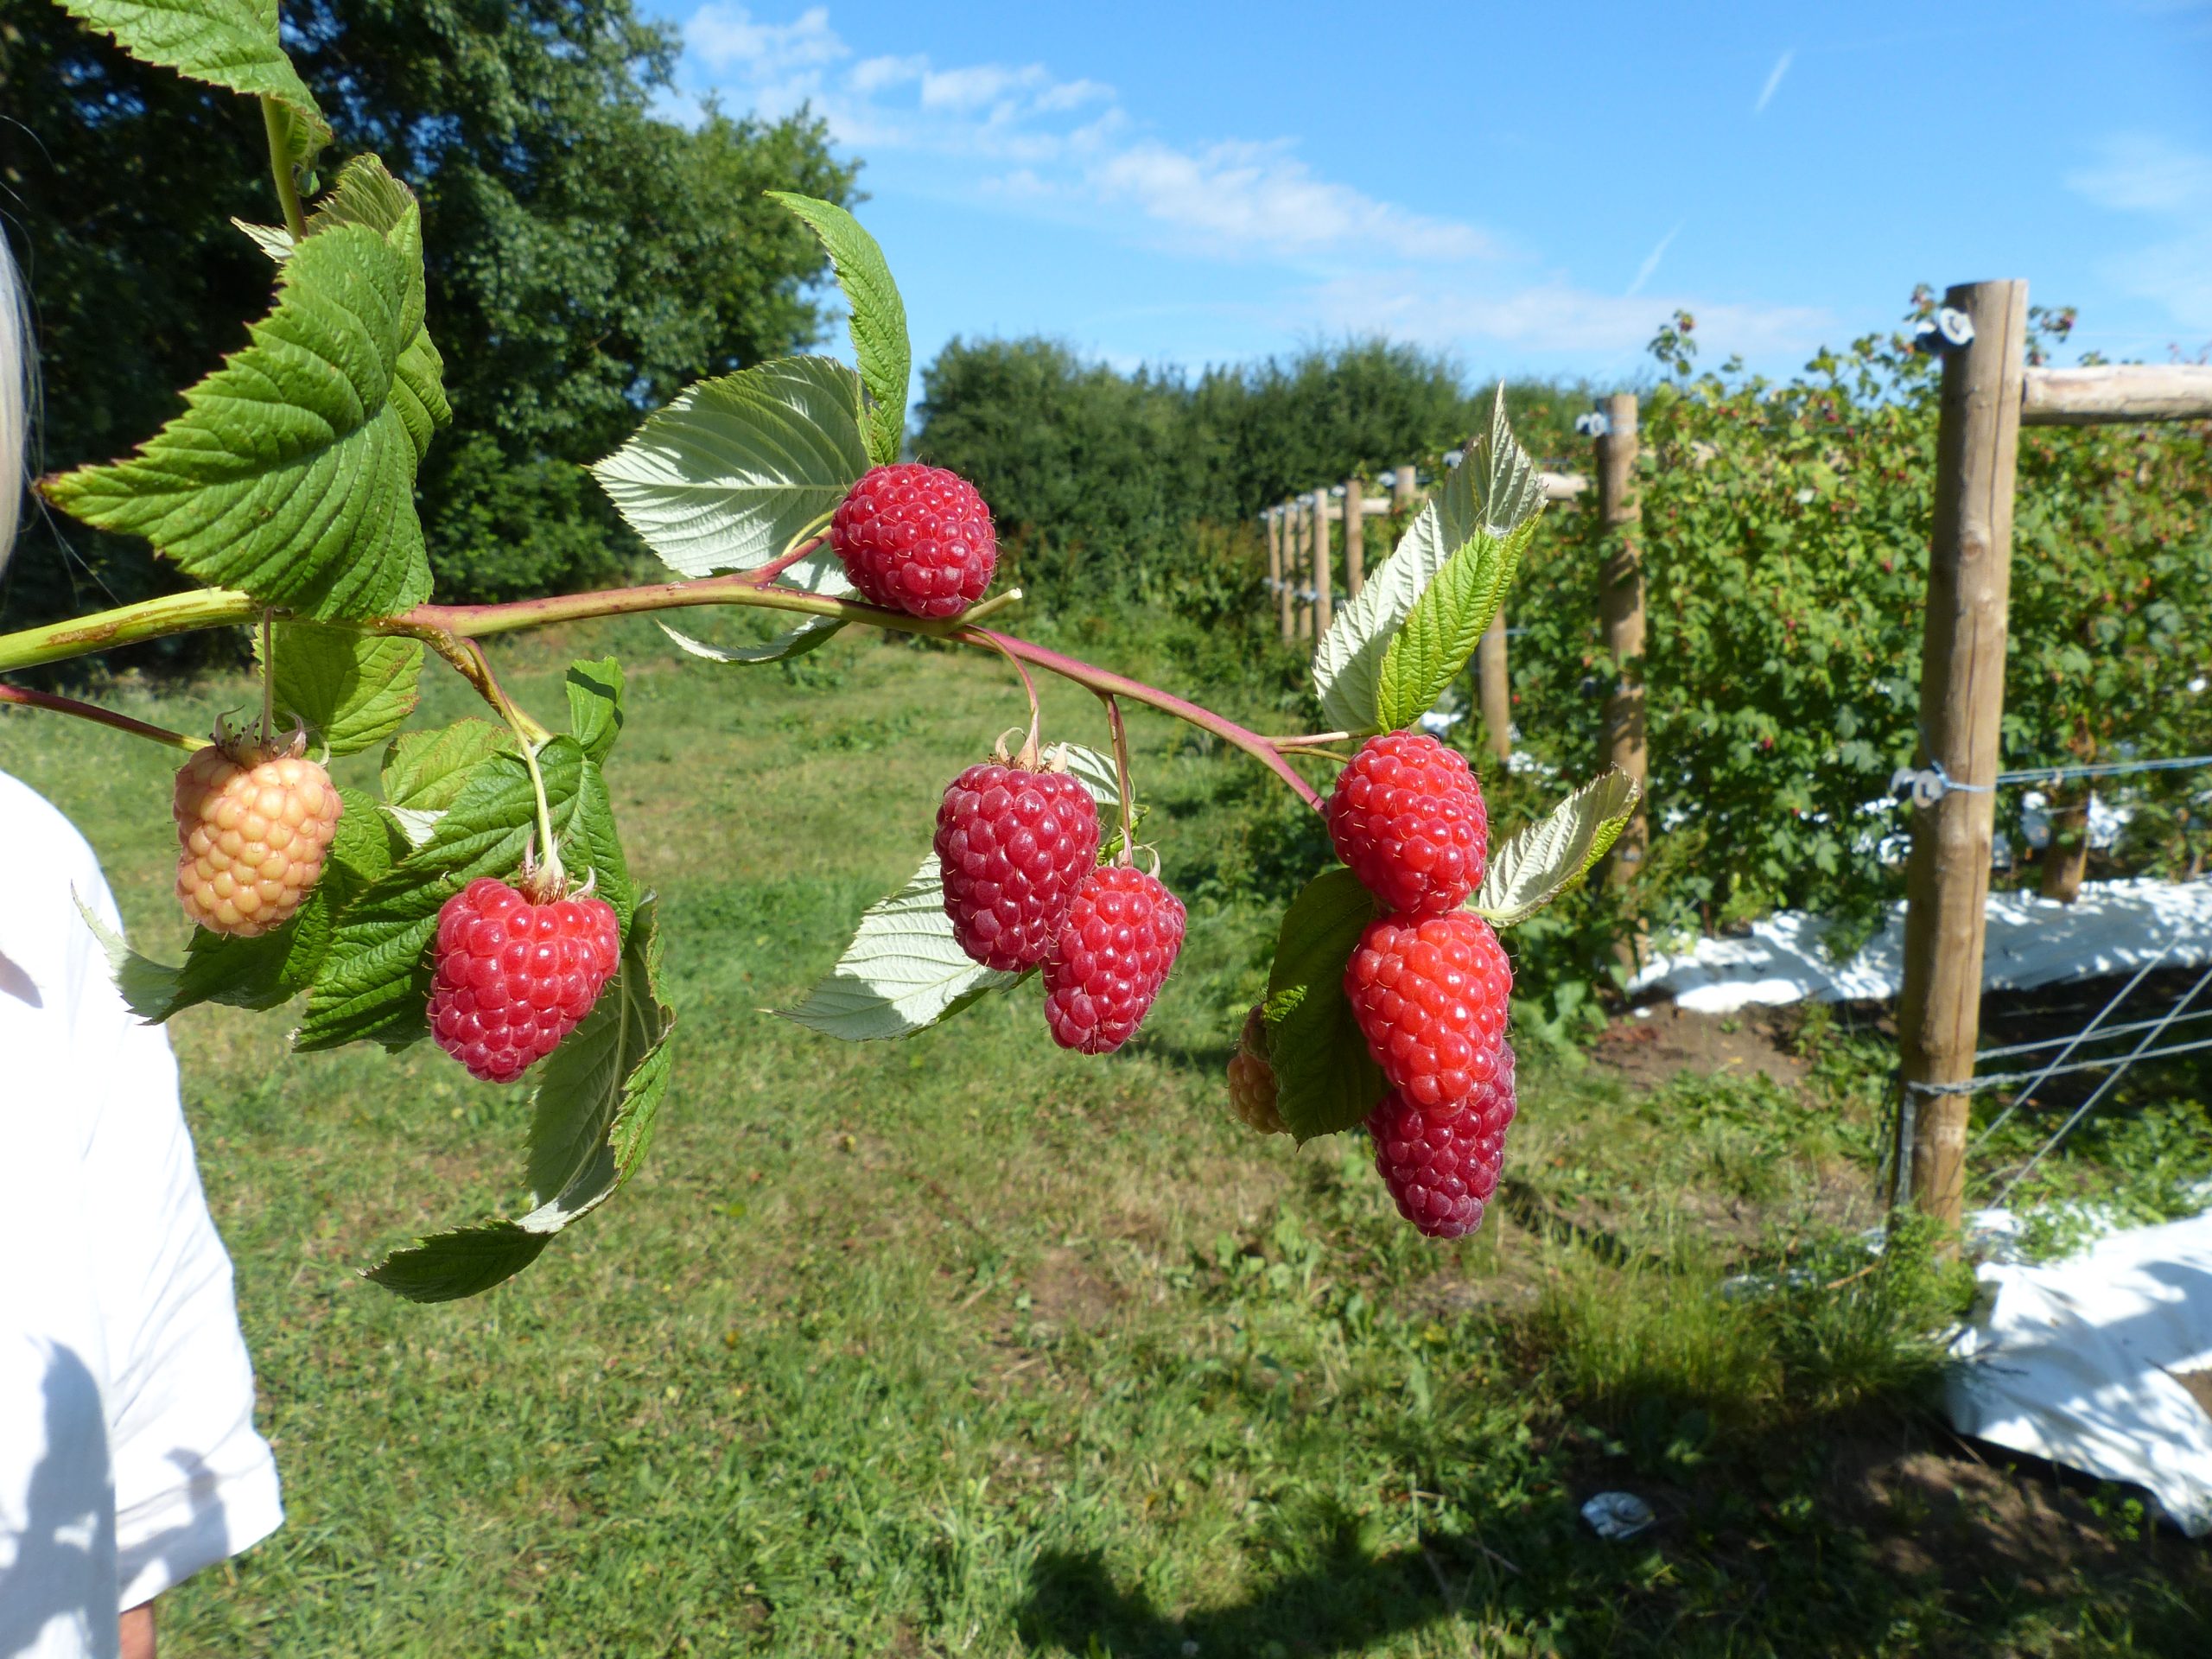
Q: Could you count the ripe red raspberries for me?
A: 7